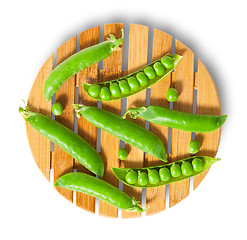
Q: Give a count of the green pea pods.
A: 7